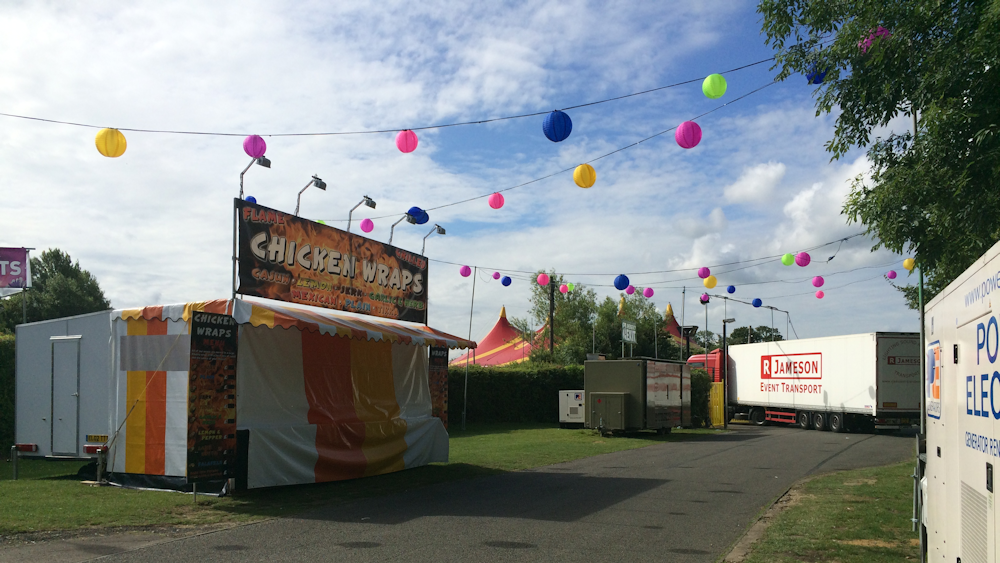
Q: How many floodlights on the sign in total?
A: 5